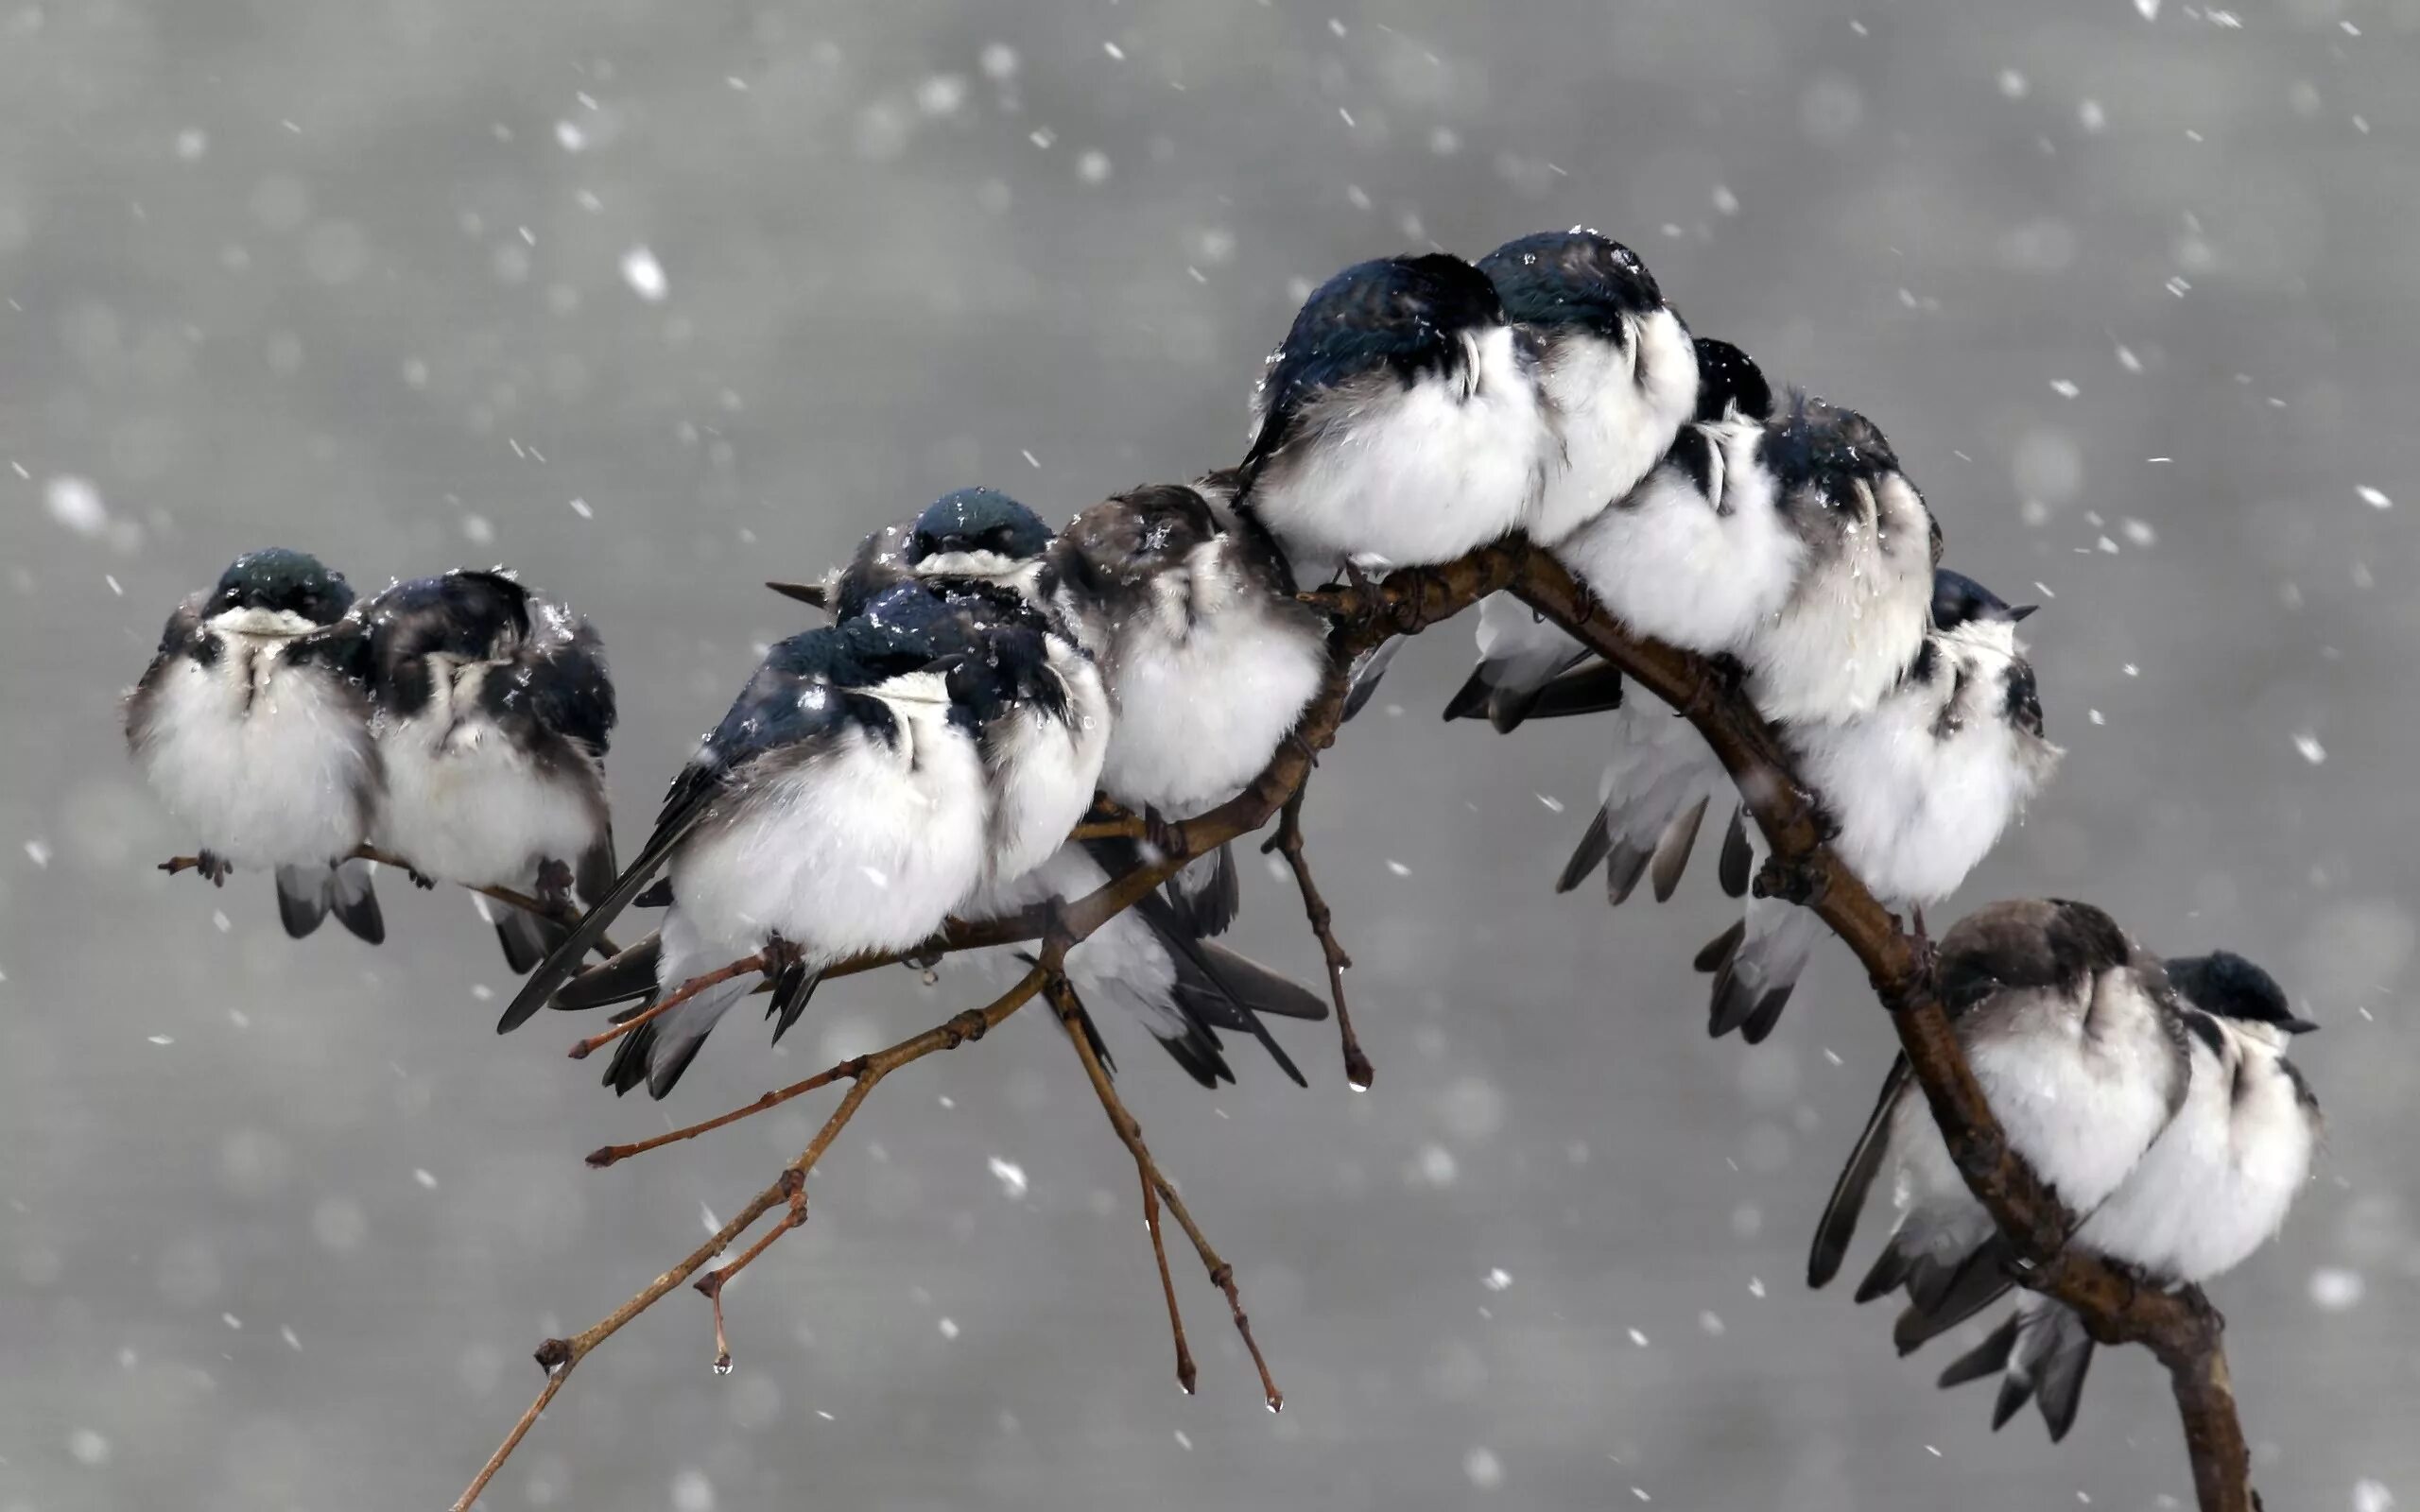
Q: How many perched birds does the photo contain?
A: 13